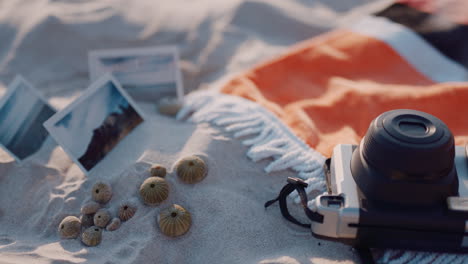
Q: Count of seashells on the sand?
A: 12